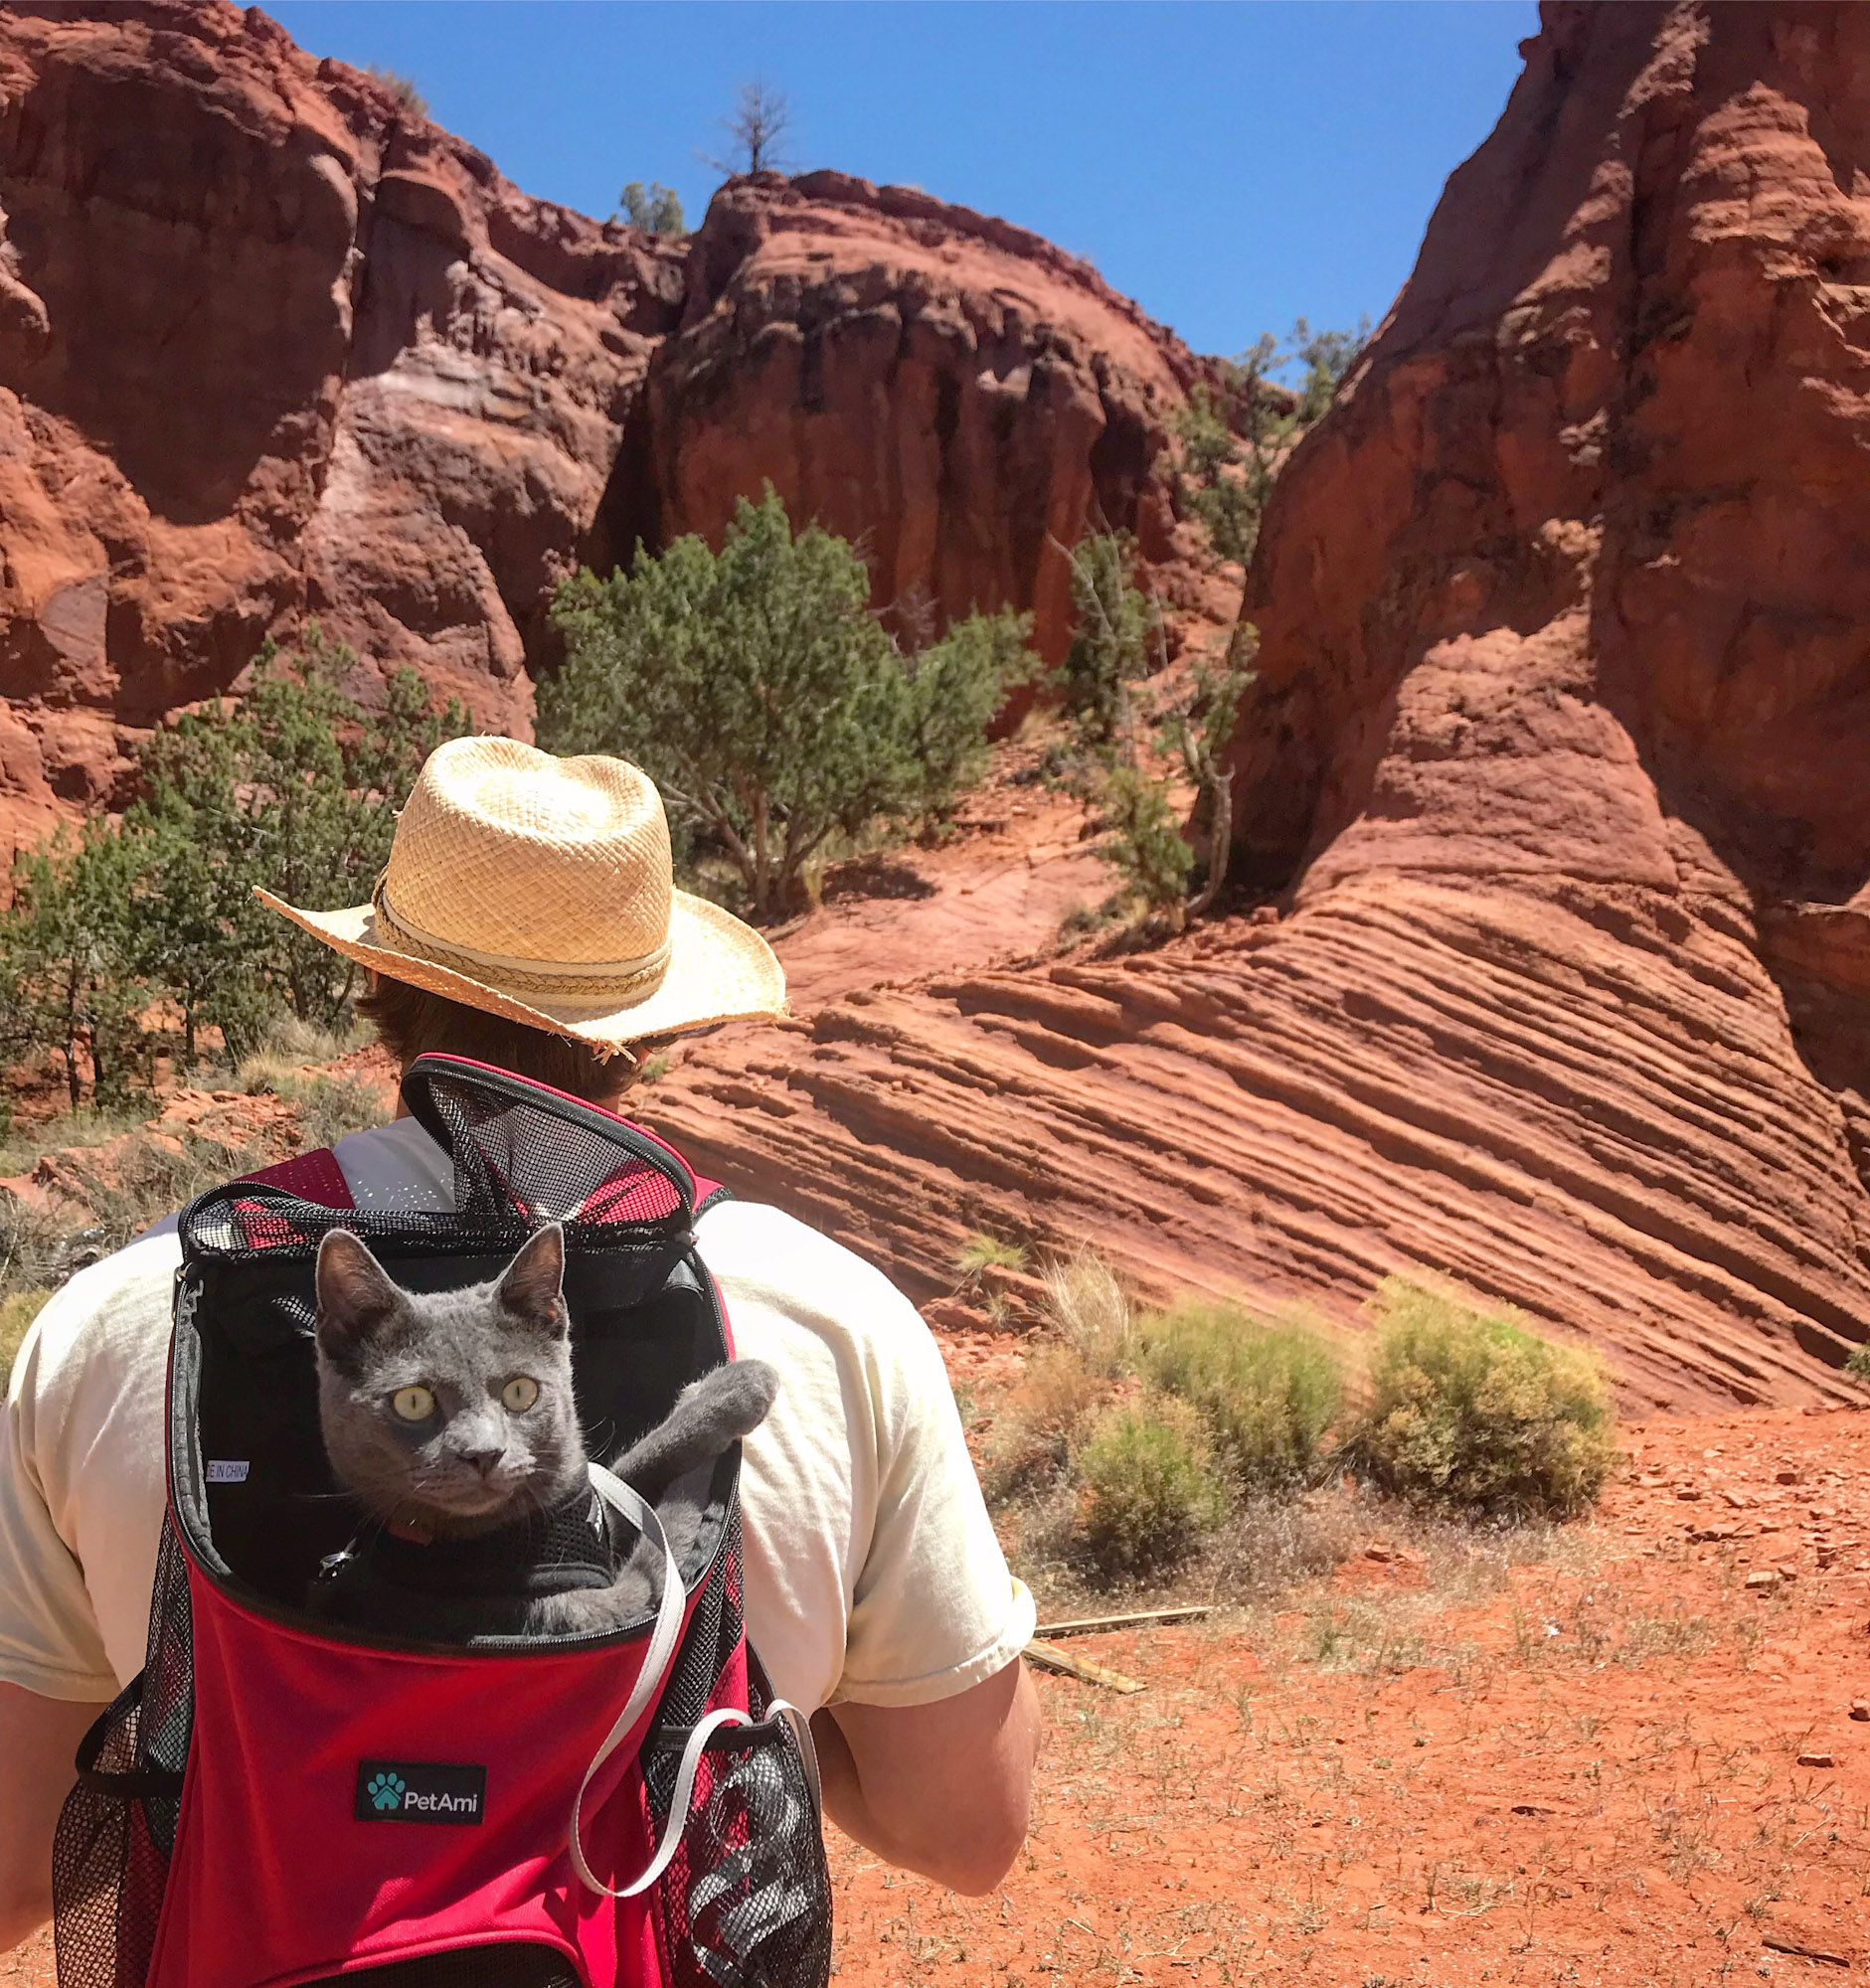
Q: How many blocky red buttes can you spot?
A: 3